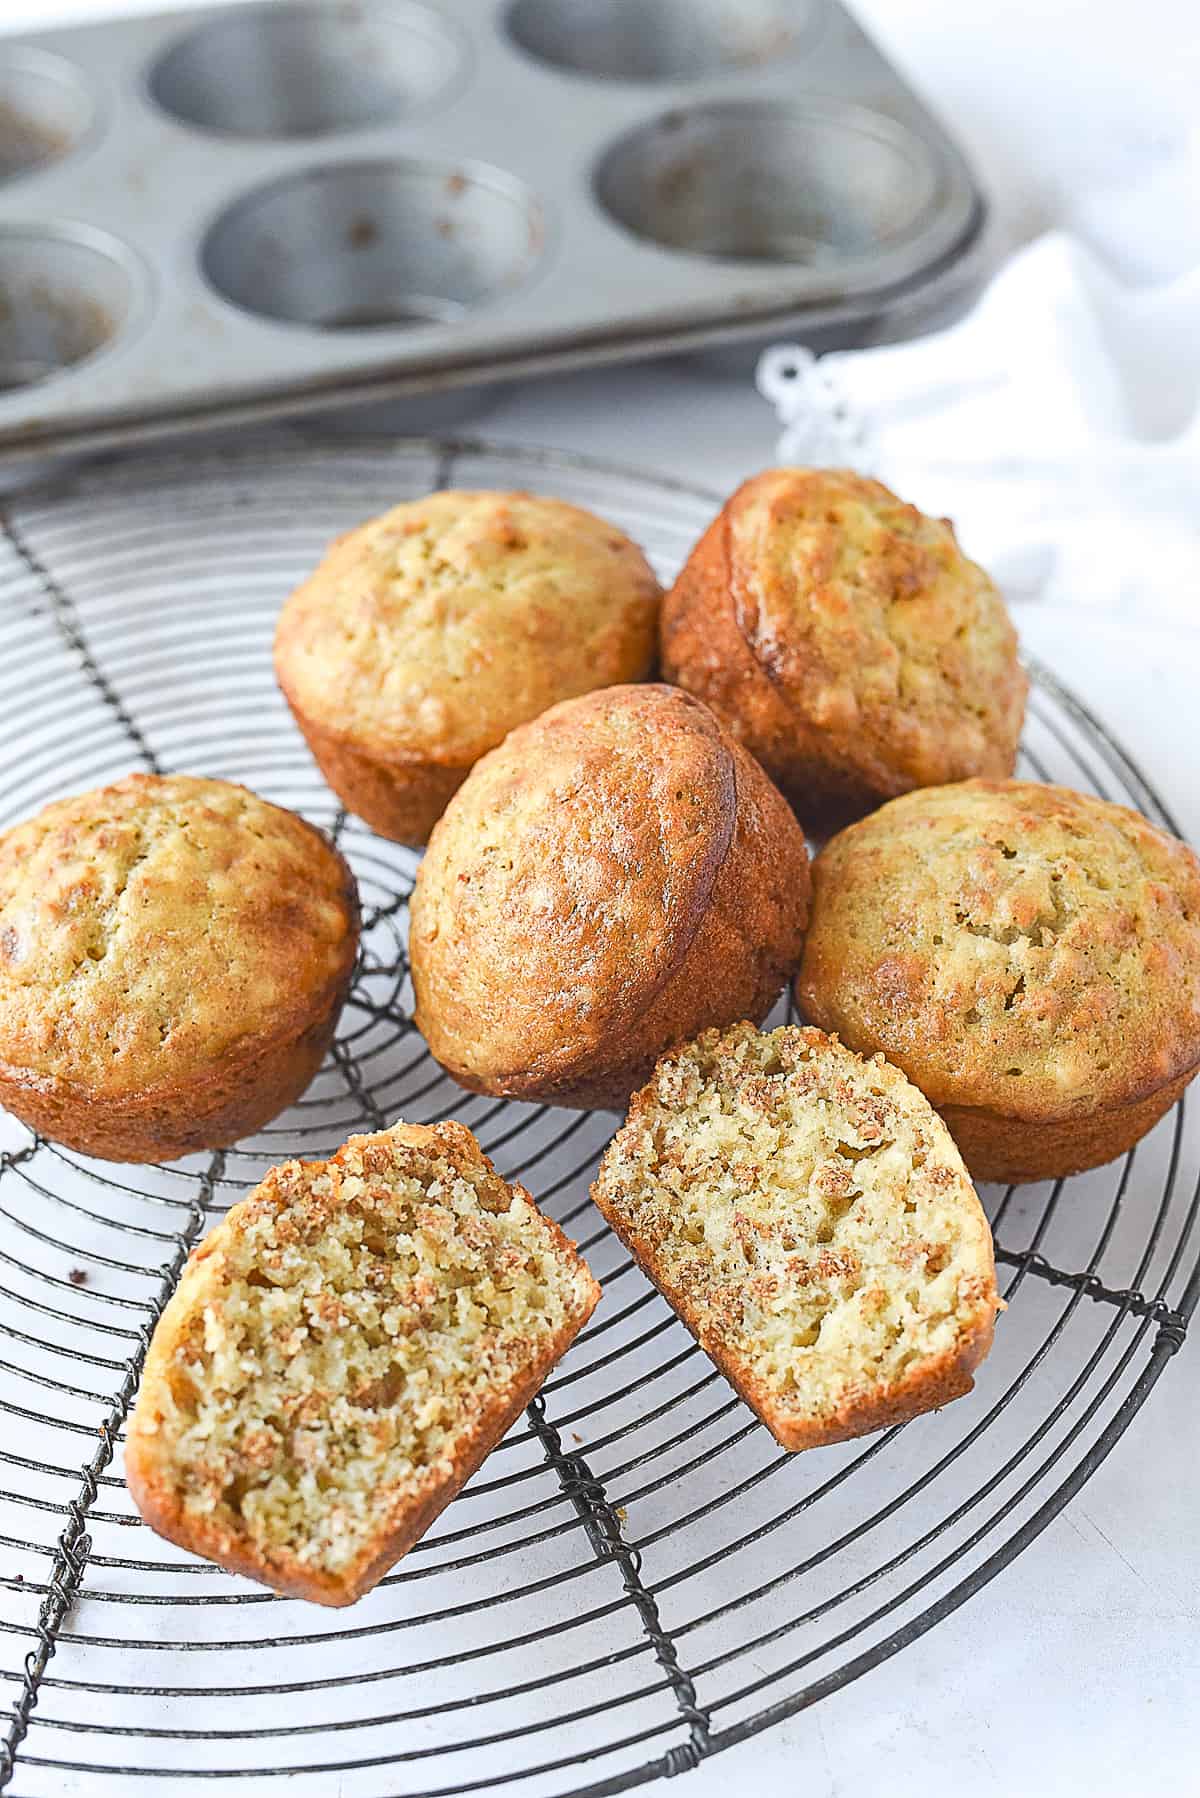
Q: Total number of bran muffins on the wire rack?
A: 6